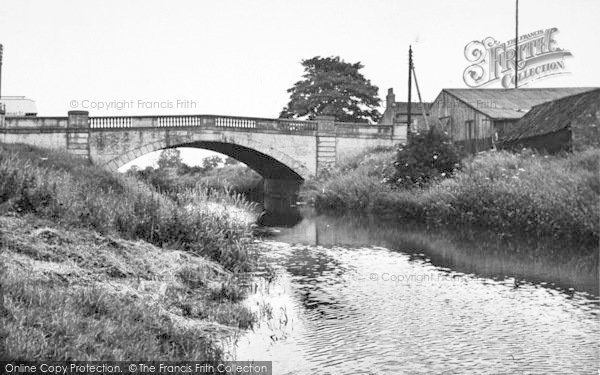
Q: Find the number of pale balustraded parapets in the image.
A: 1